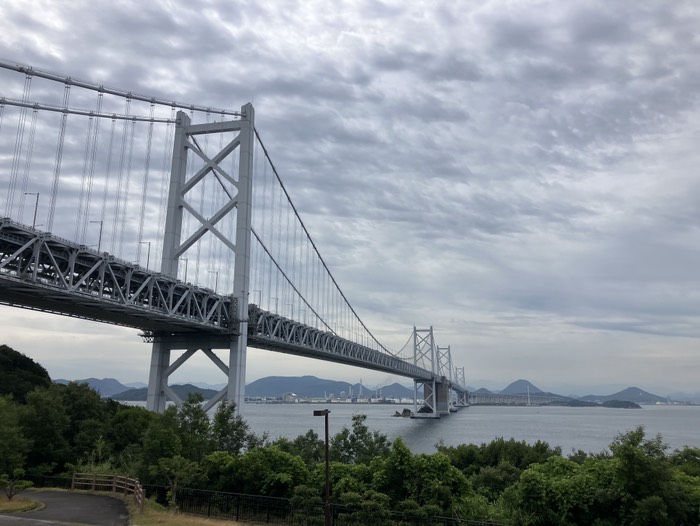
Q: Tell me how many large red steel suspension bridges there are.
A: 0